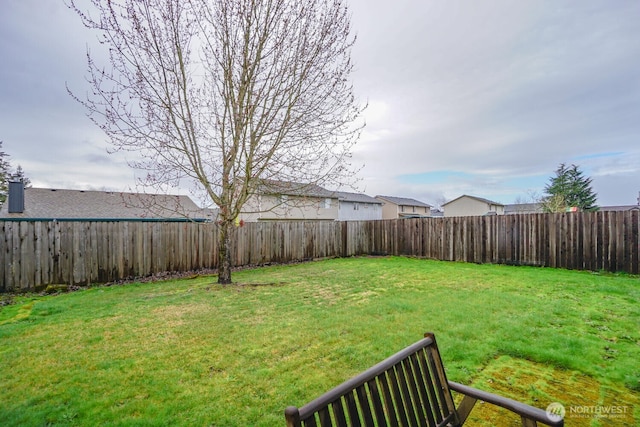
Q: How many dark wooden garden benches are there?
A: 1